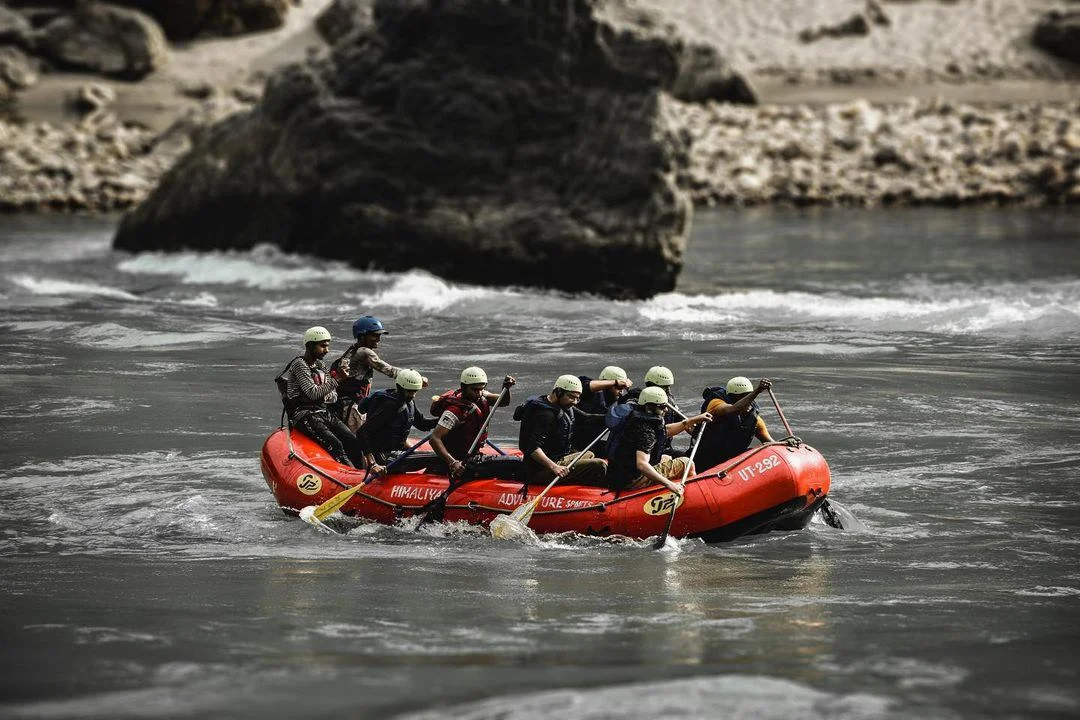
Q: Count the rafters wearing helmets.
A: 9